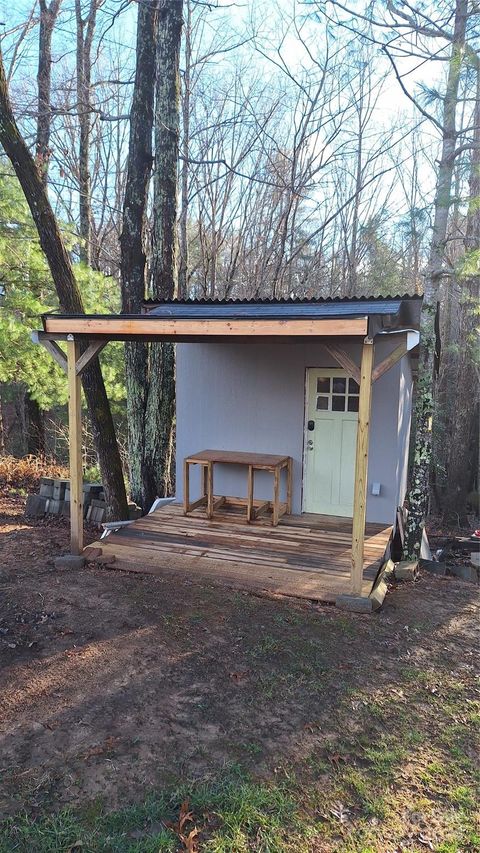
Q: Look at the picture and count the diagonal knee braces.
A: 4